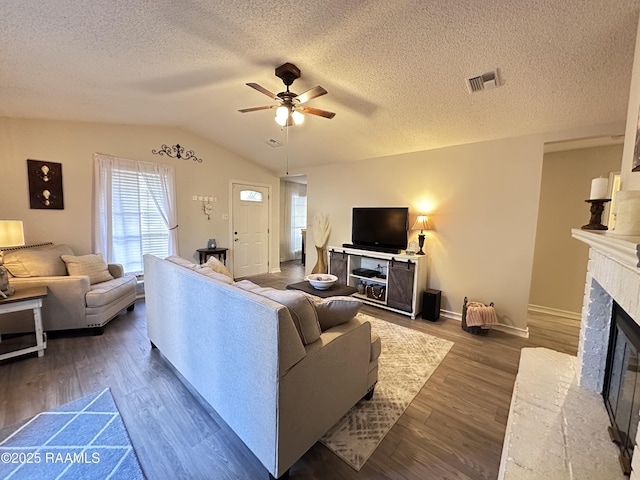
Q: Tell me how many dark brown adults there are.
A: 0